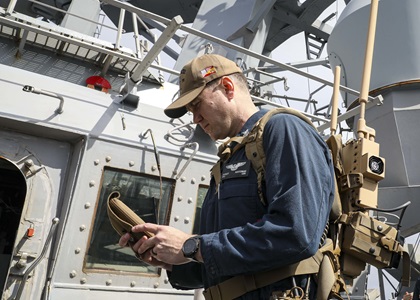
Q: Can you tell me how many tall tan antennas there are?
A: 2